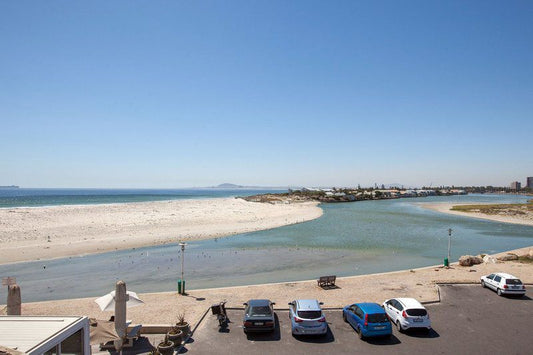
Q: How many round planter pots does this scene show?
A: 3